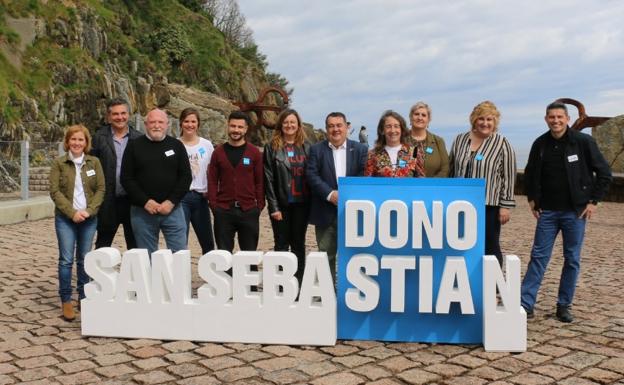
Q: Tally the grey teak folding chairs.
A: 0